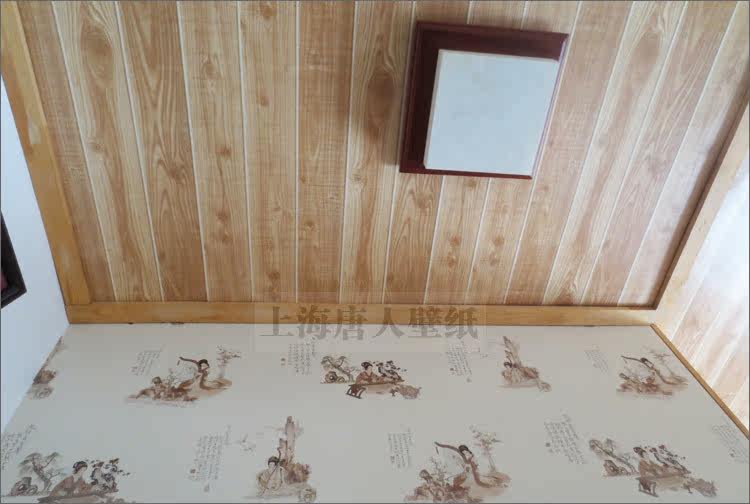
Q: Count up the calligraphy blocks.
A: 9